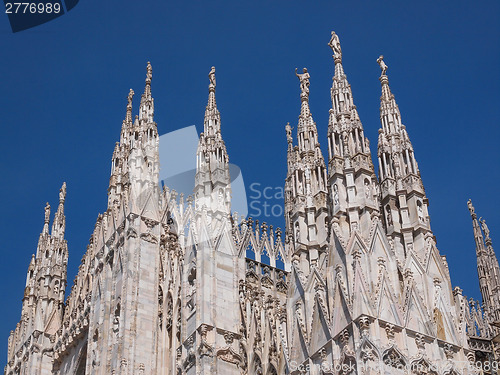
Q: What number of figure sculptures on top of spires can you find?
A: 11